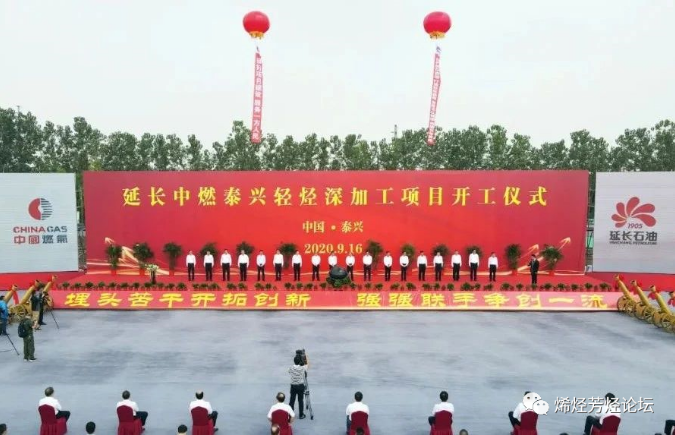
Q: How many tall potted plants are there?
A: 12